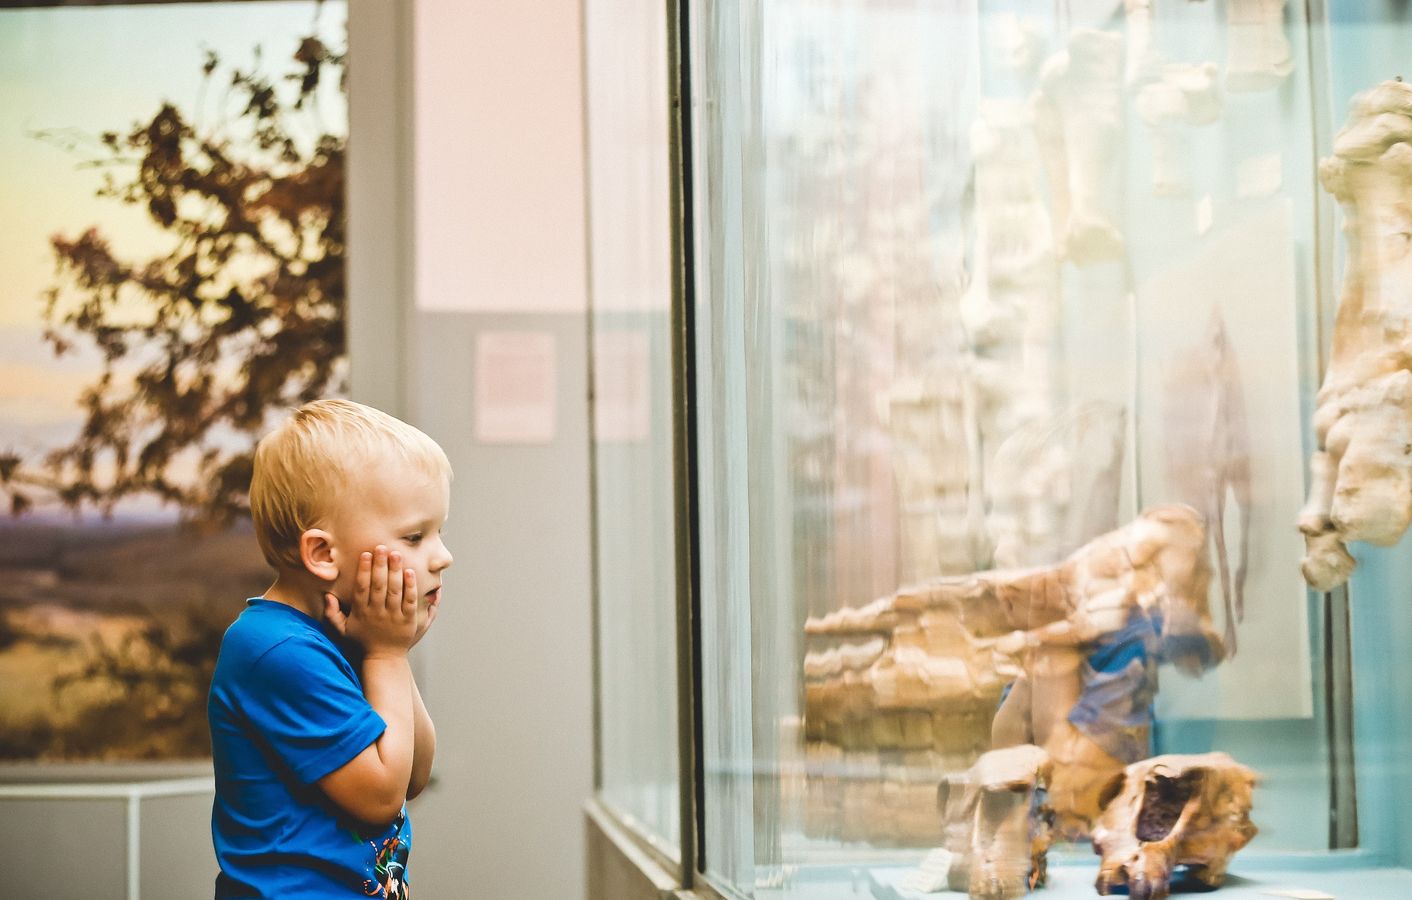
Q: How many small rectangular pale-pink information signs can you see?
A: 2